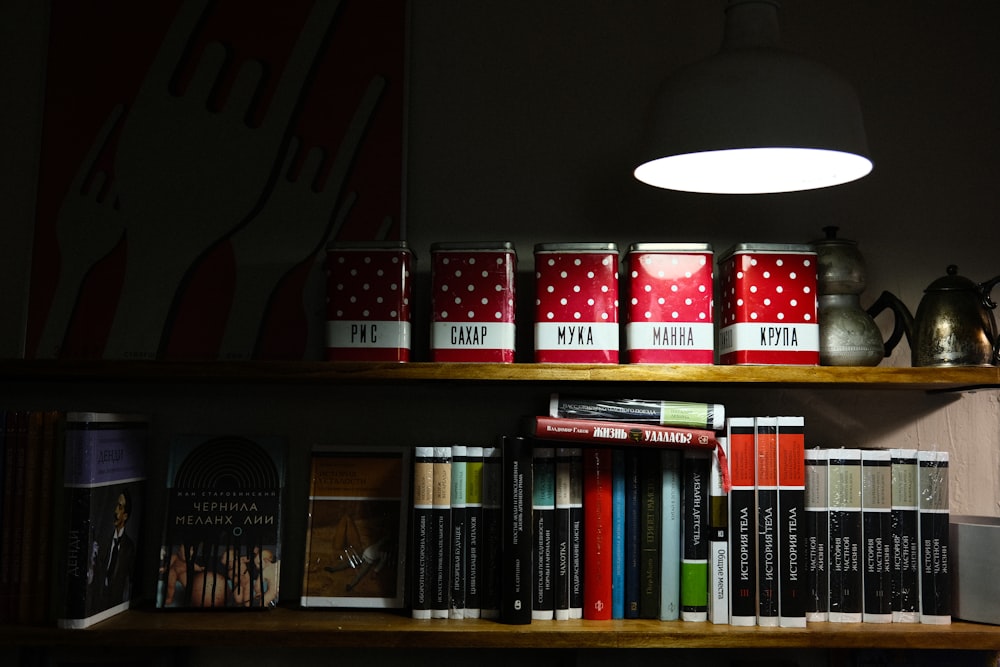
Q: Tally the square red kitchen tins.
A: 5